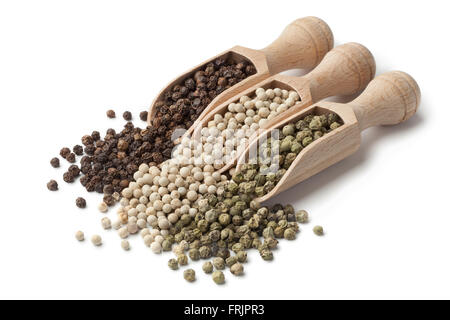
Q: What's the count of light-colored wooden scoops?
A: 3